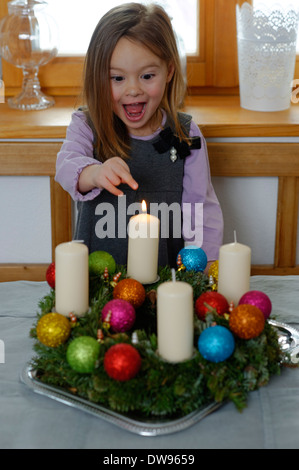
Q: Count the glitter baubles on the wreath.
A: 13